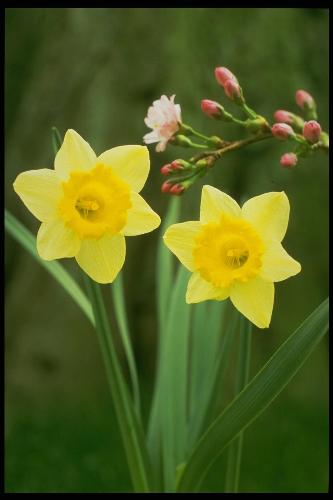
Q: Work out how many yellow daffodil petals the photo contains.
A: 12